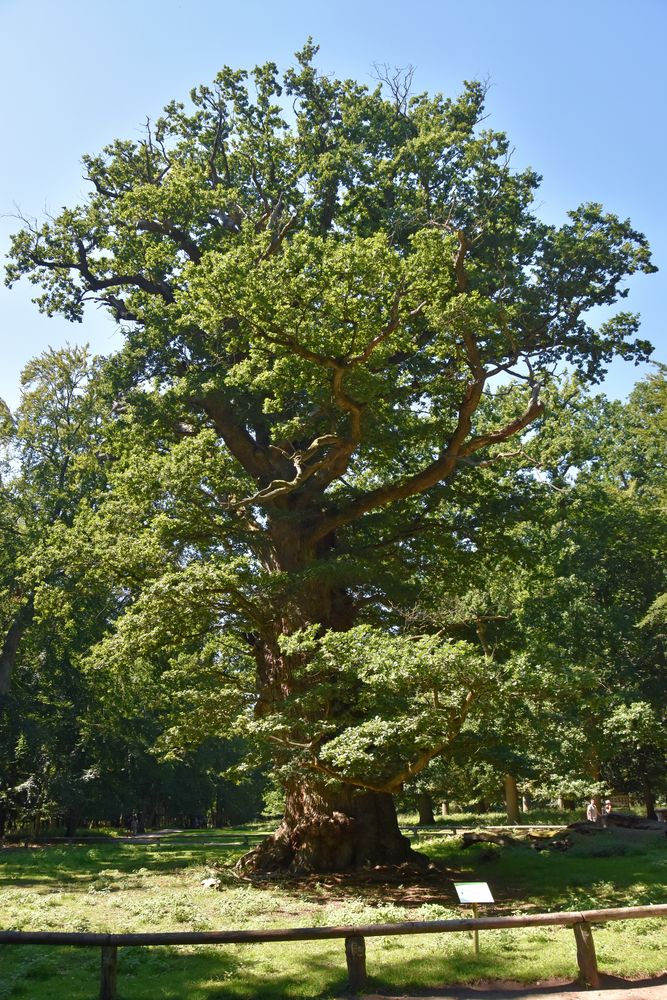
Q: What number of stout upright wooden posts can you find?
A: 3